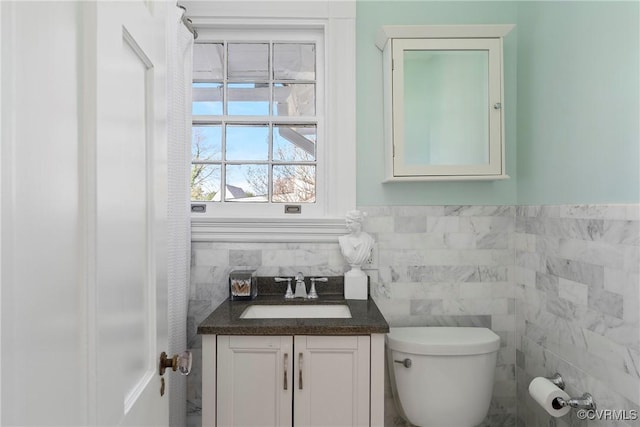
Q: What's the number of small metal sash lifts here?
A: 2